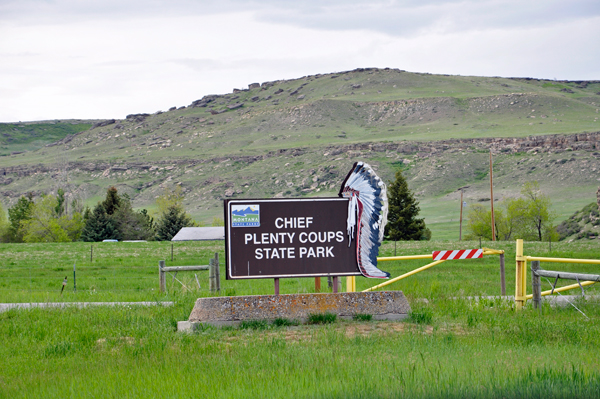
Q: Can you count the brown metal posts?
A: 2